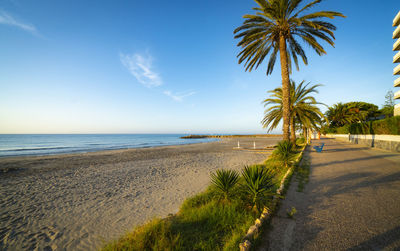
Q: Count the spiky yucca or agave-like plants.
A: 3